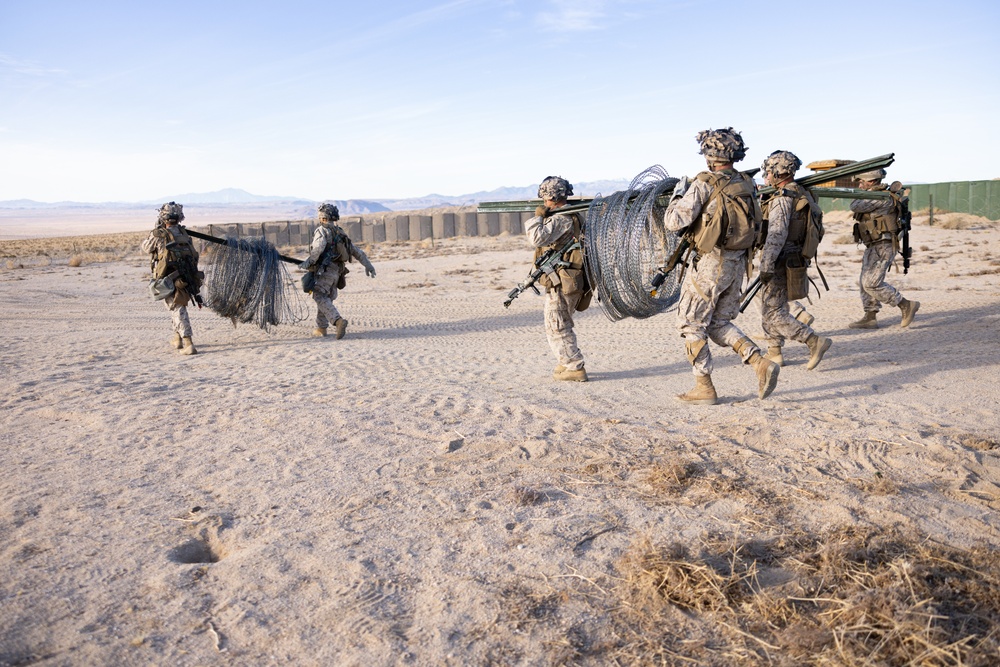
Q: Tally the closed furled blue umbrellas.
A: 0